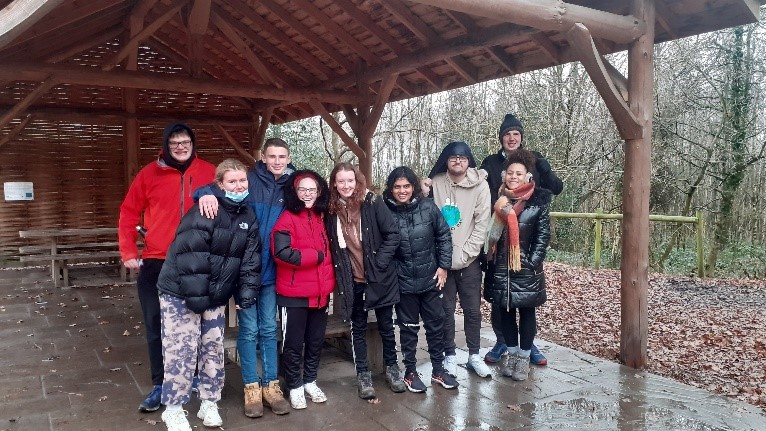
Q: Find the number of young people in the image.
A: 9